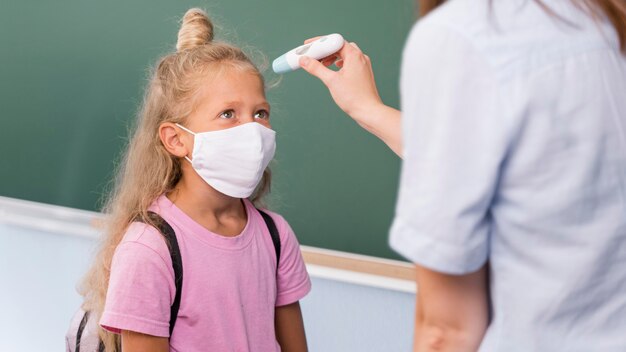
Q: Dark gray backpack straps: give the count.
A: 2